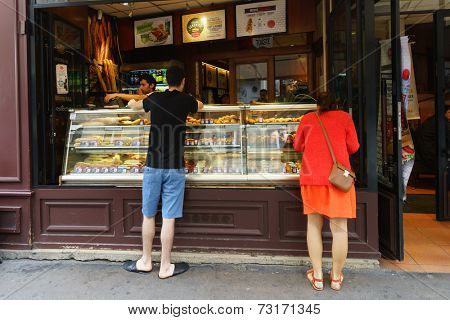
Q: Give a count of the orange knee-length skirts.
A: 1